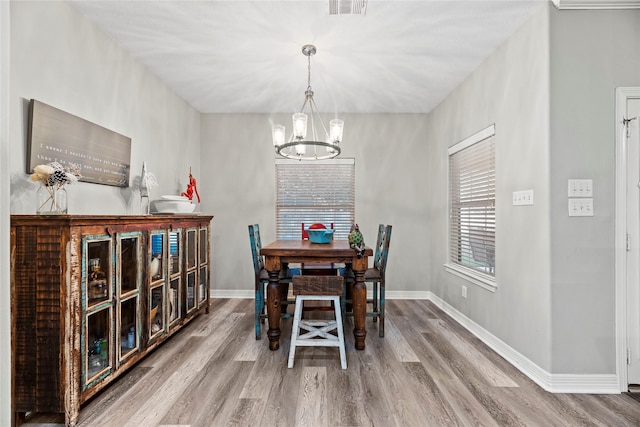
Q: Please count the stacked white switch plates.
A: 2